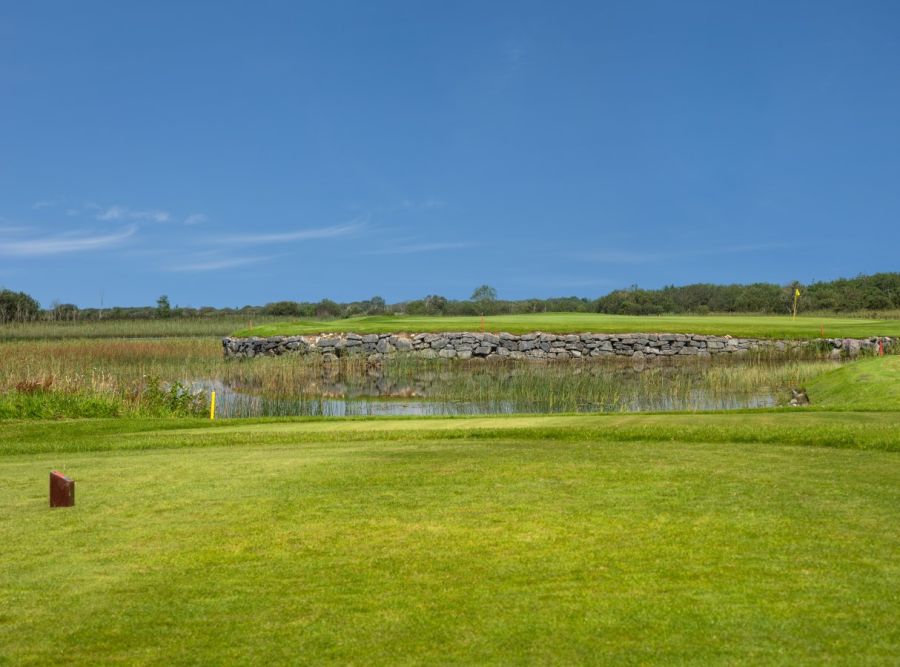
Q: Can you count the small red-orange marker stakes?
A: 4